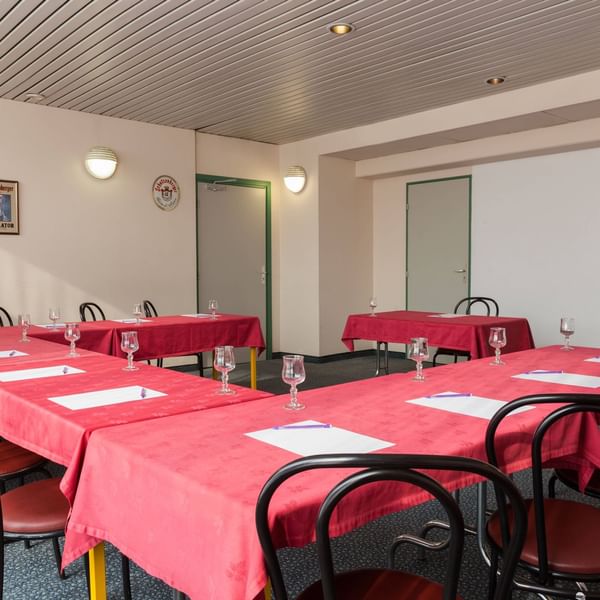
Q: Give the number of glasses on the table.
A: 12